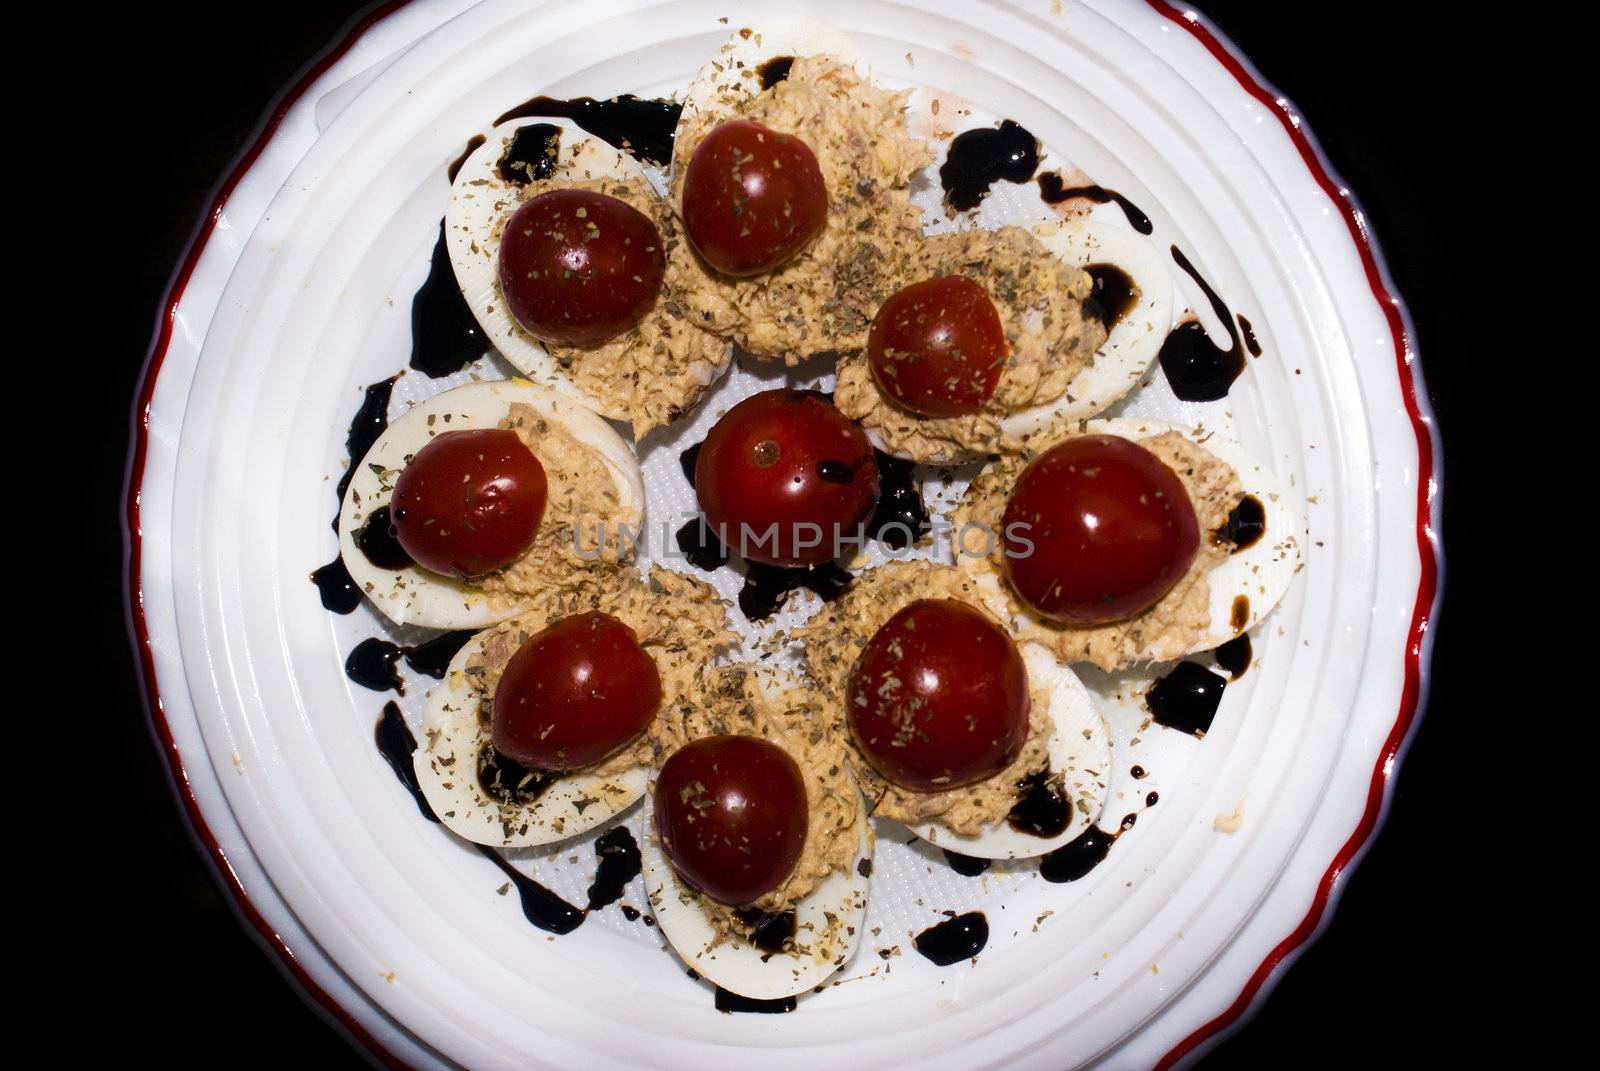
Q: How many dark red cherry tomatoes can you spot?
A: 9